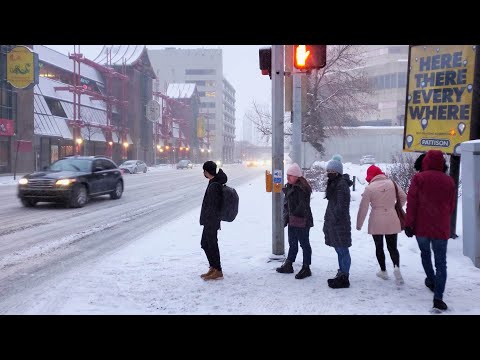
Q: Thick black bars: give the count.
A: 2